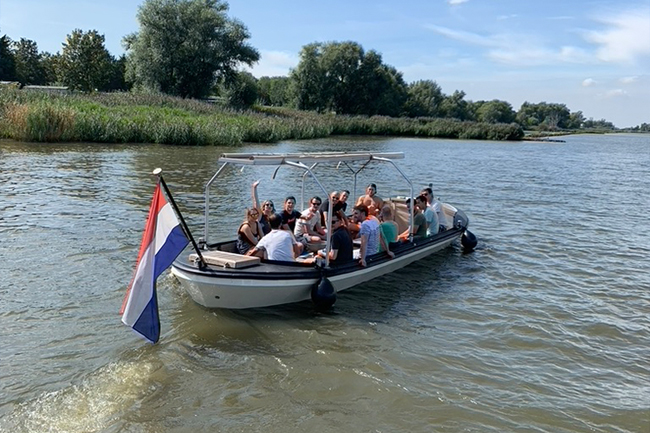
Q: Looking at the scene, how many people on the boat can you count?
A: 14